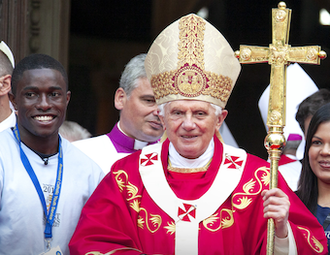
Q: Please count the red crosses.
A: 3